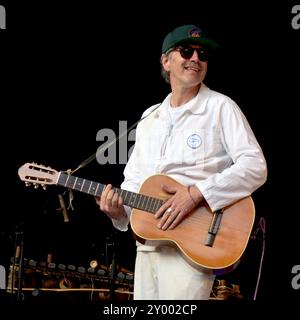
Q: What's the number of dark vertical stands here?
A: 2